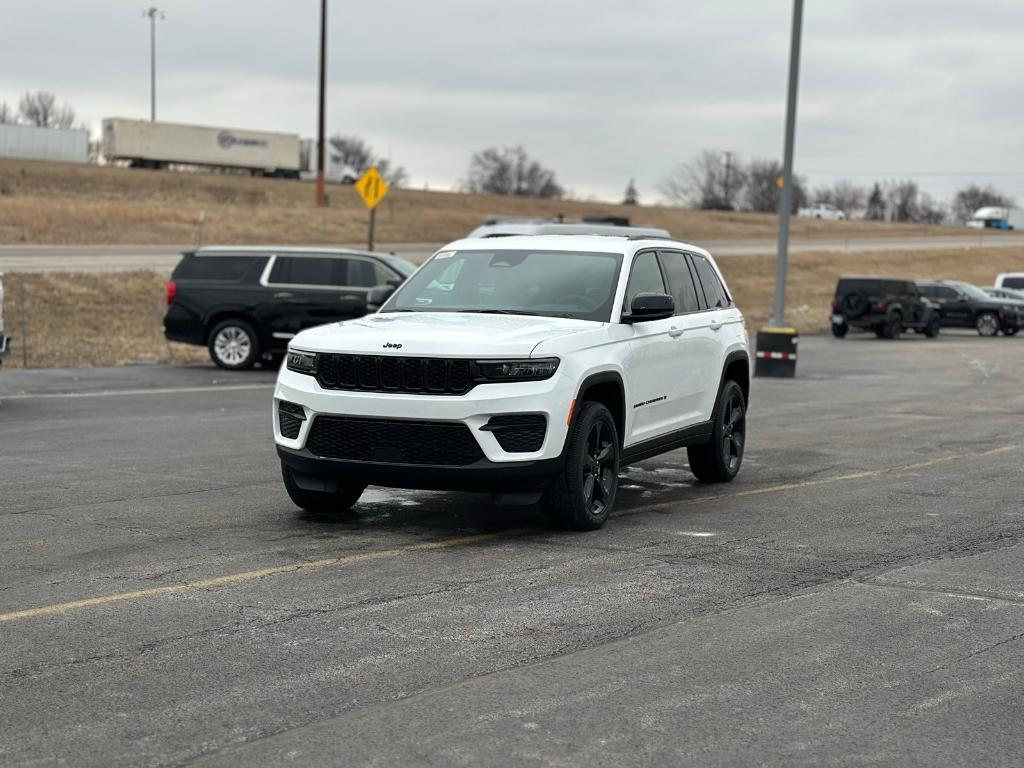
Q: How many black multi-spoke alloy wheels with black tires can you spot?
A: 2